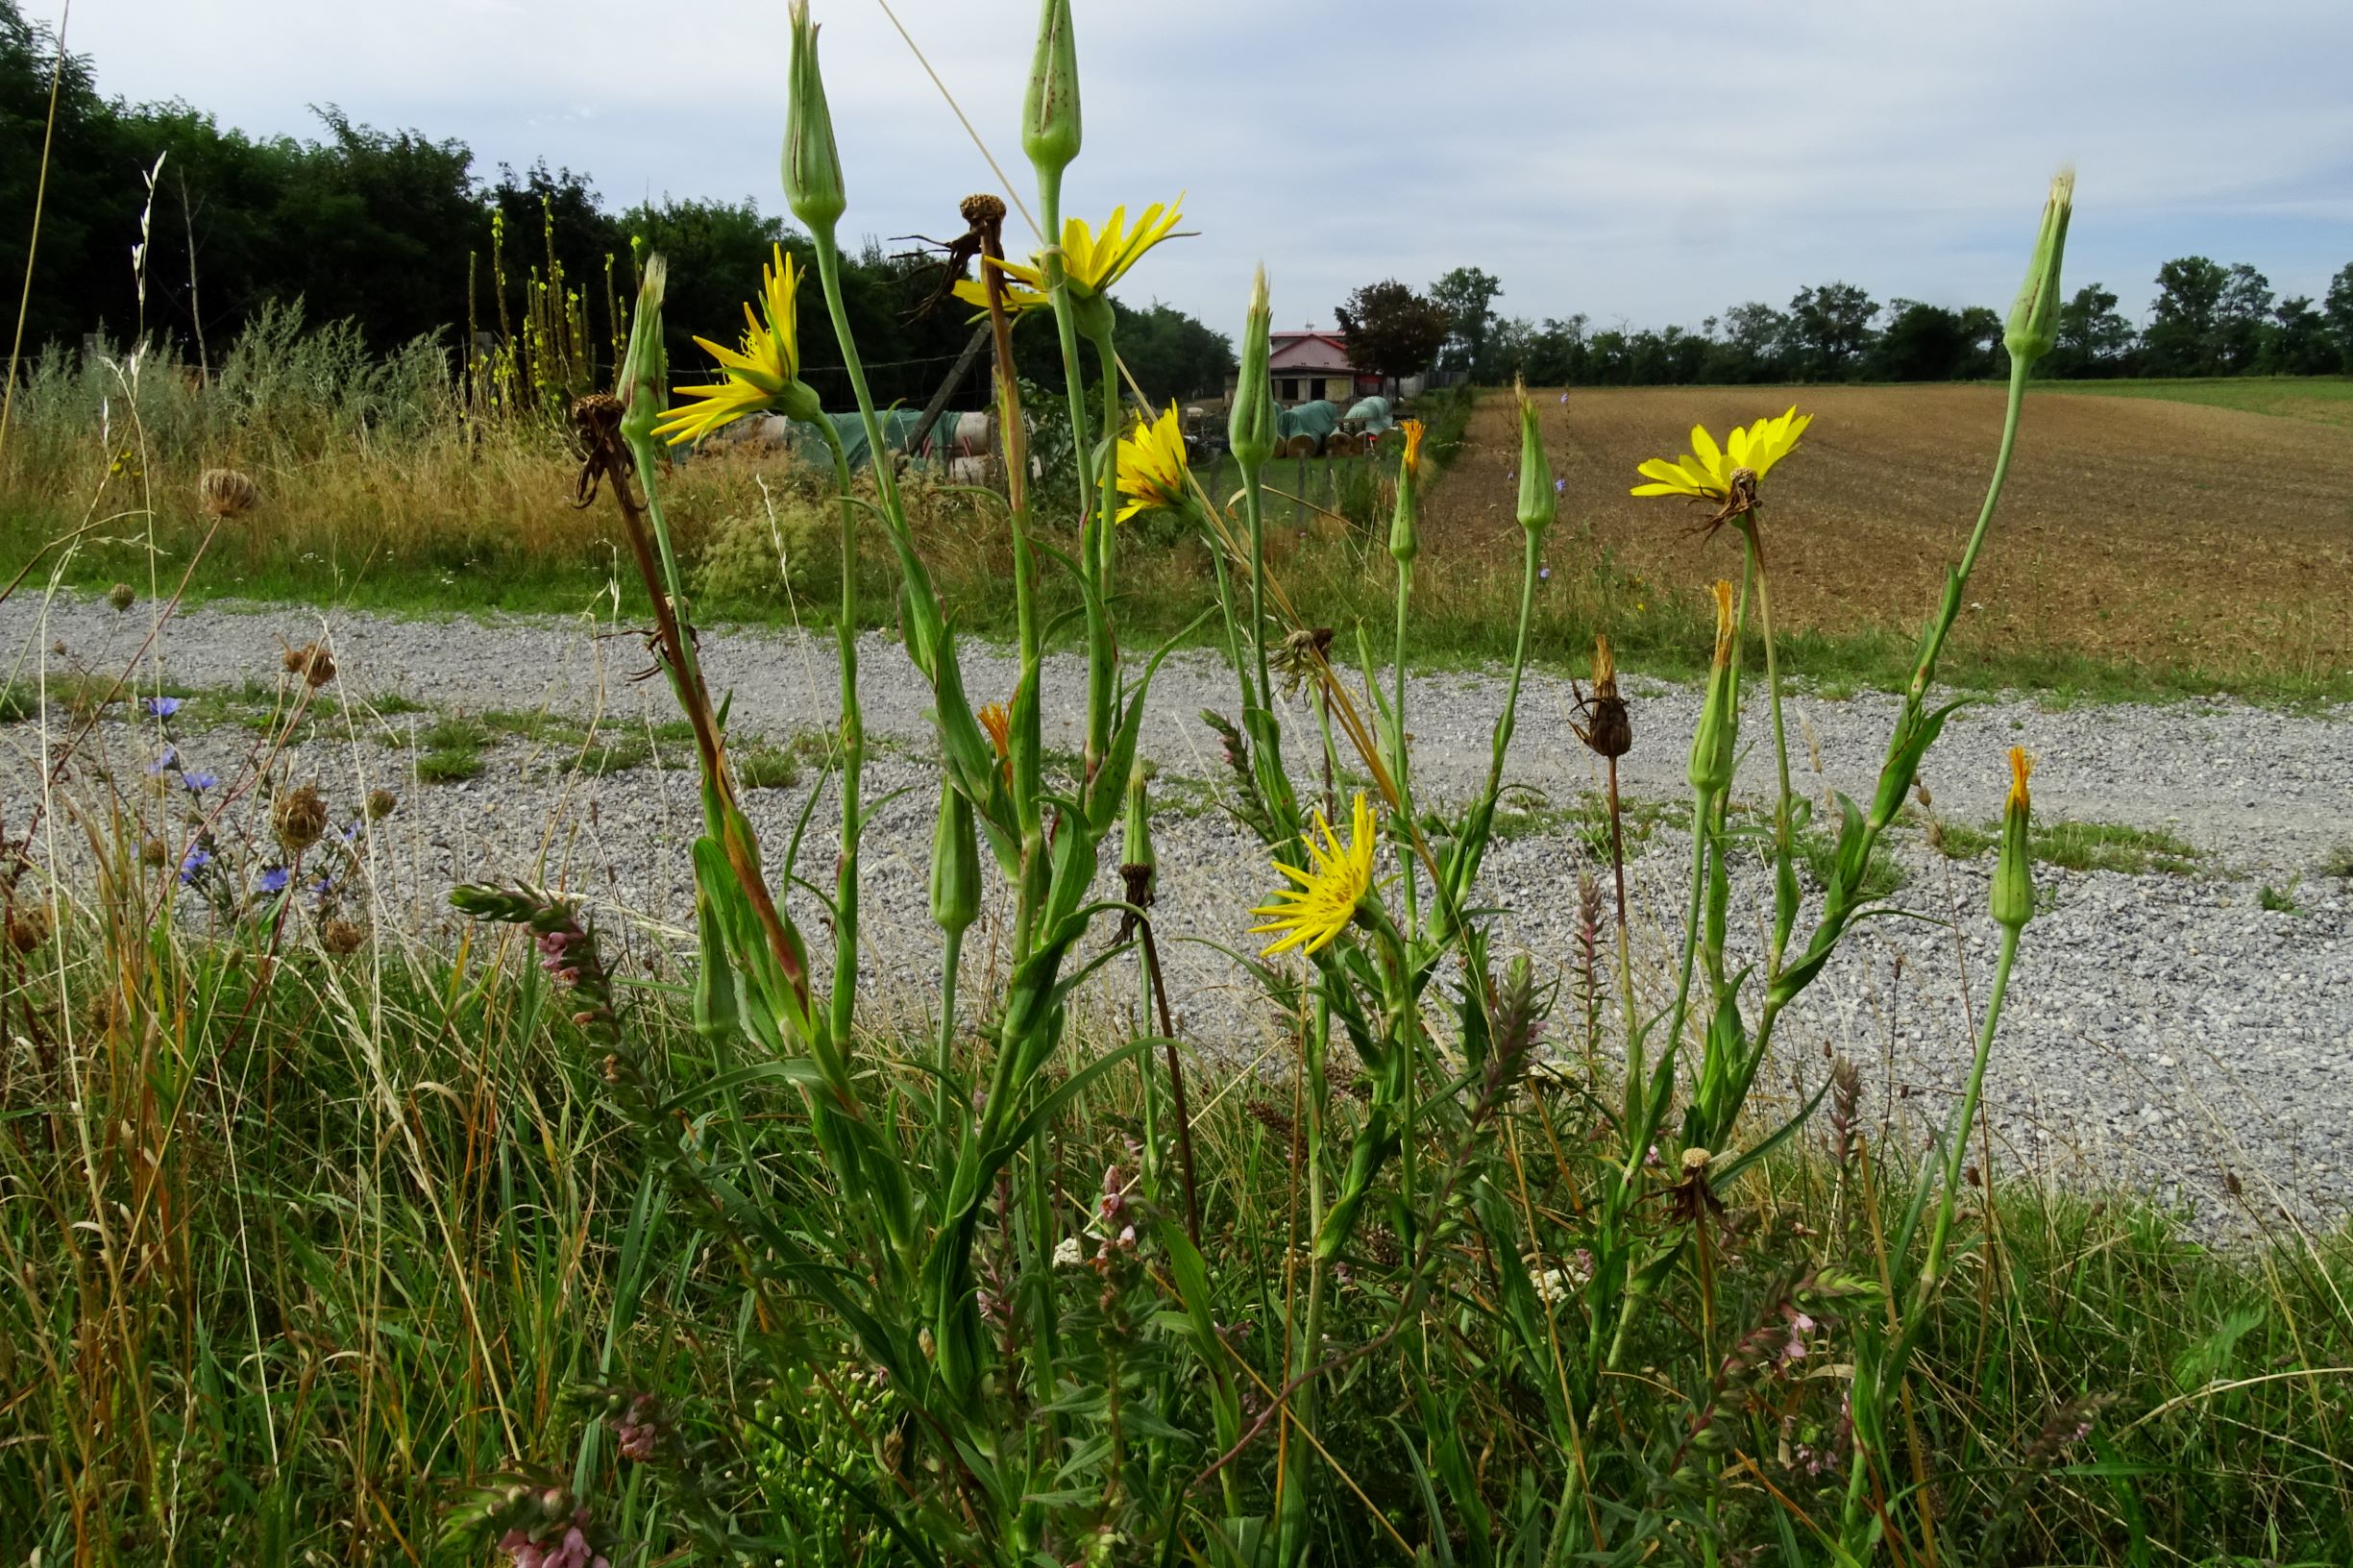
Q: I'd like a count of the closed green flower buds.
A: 12